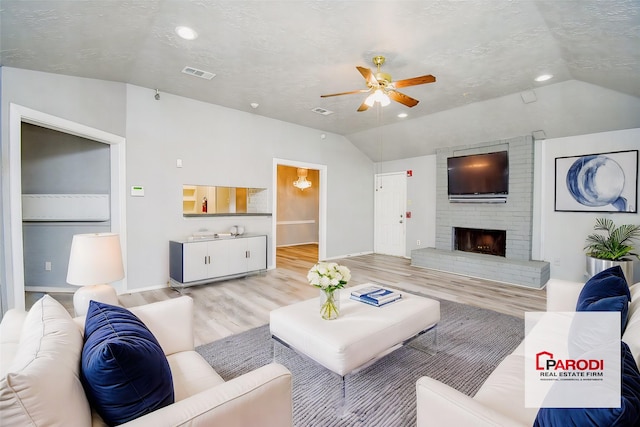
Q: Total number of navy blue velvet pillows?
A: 3